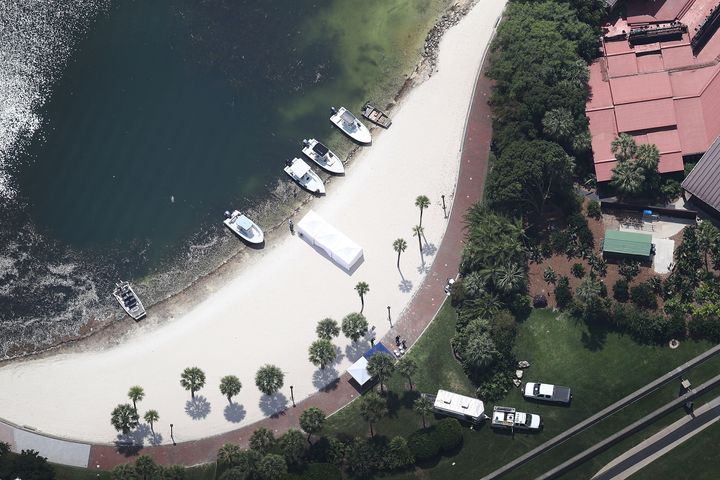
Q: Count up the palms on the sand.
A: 13